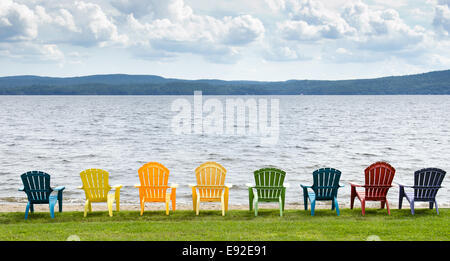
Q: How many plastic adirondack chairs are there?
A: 8